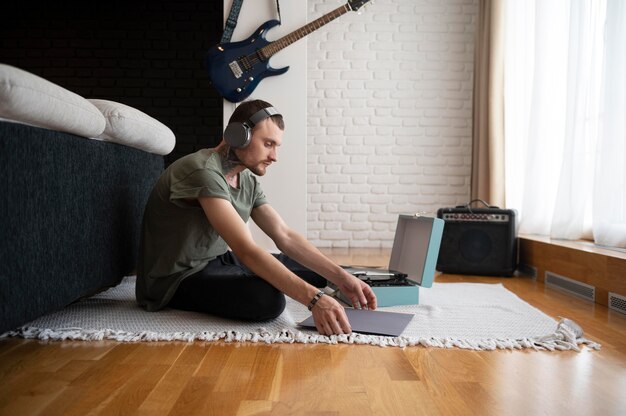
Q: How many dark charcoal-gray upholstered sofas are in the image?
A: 1